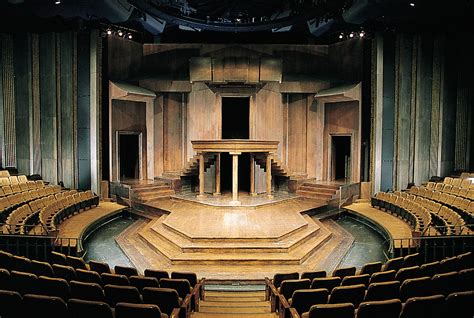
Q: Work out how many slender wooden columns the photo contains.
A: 5